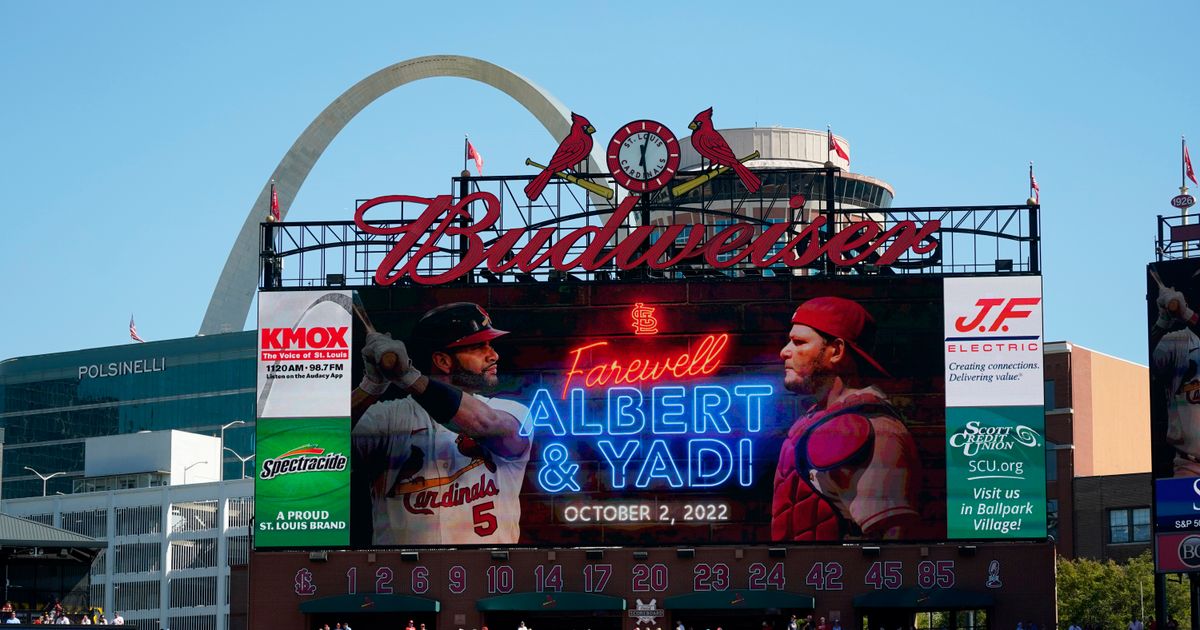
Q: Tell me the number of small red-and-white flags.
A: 5